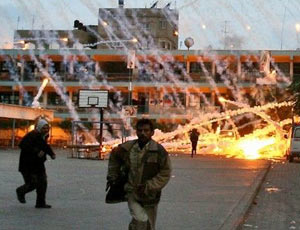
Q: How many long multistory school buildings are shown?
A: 1